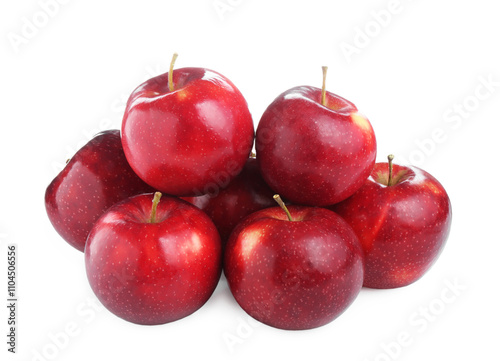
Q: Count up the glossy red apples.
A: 7